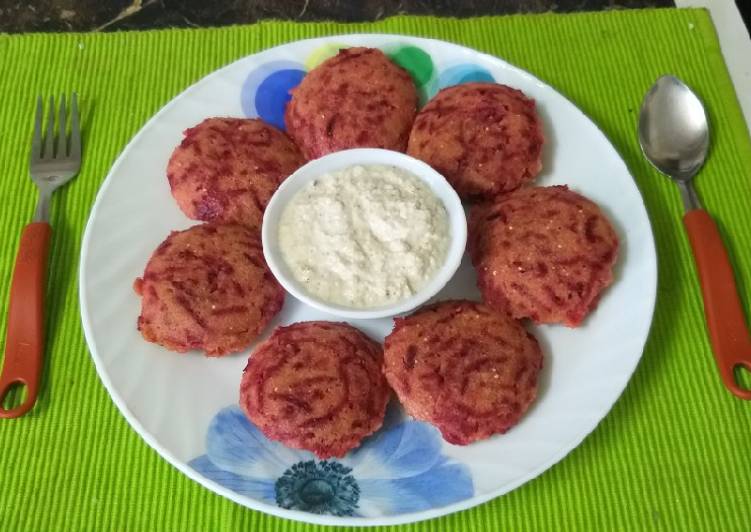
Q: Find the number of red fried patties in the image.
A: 7